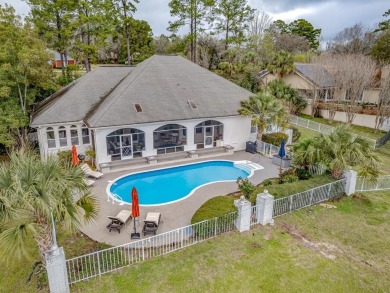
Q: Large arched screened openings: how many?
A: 3